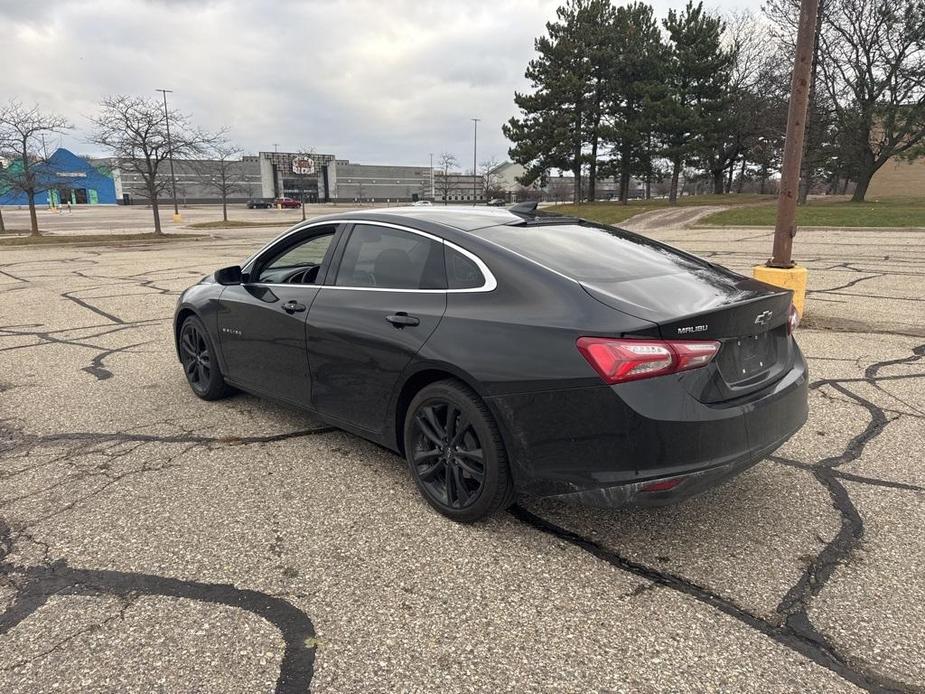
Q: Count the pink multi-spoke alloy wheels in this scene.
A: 0